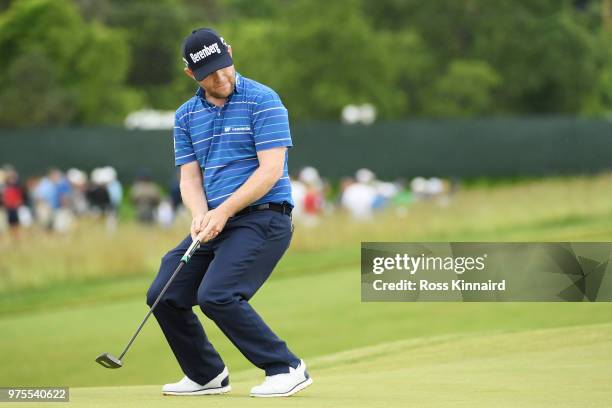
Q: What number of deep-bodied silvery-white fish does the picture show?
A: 0